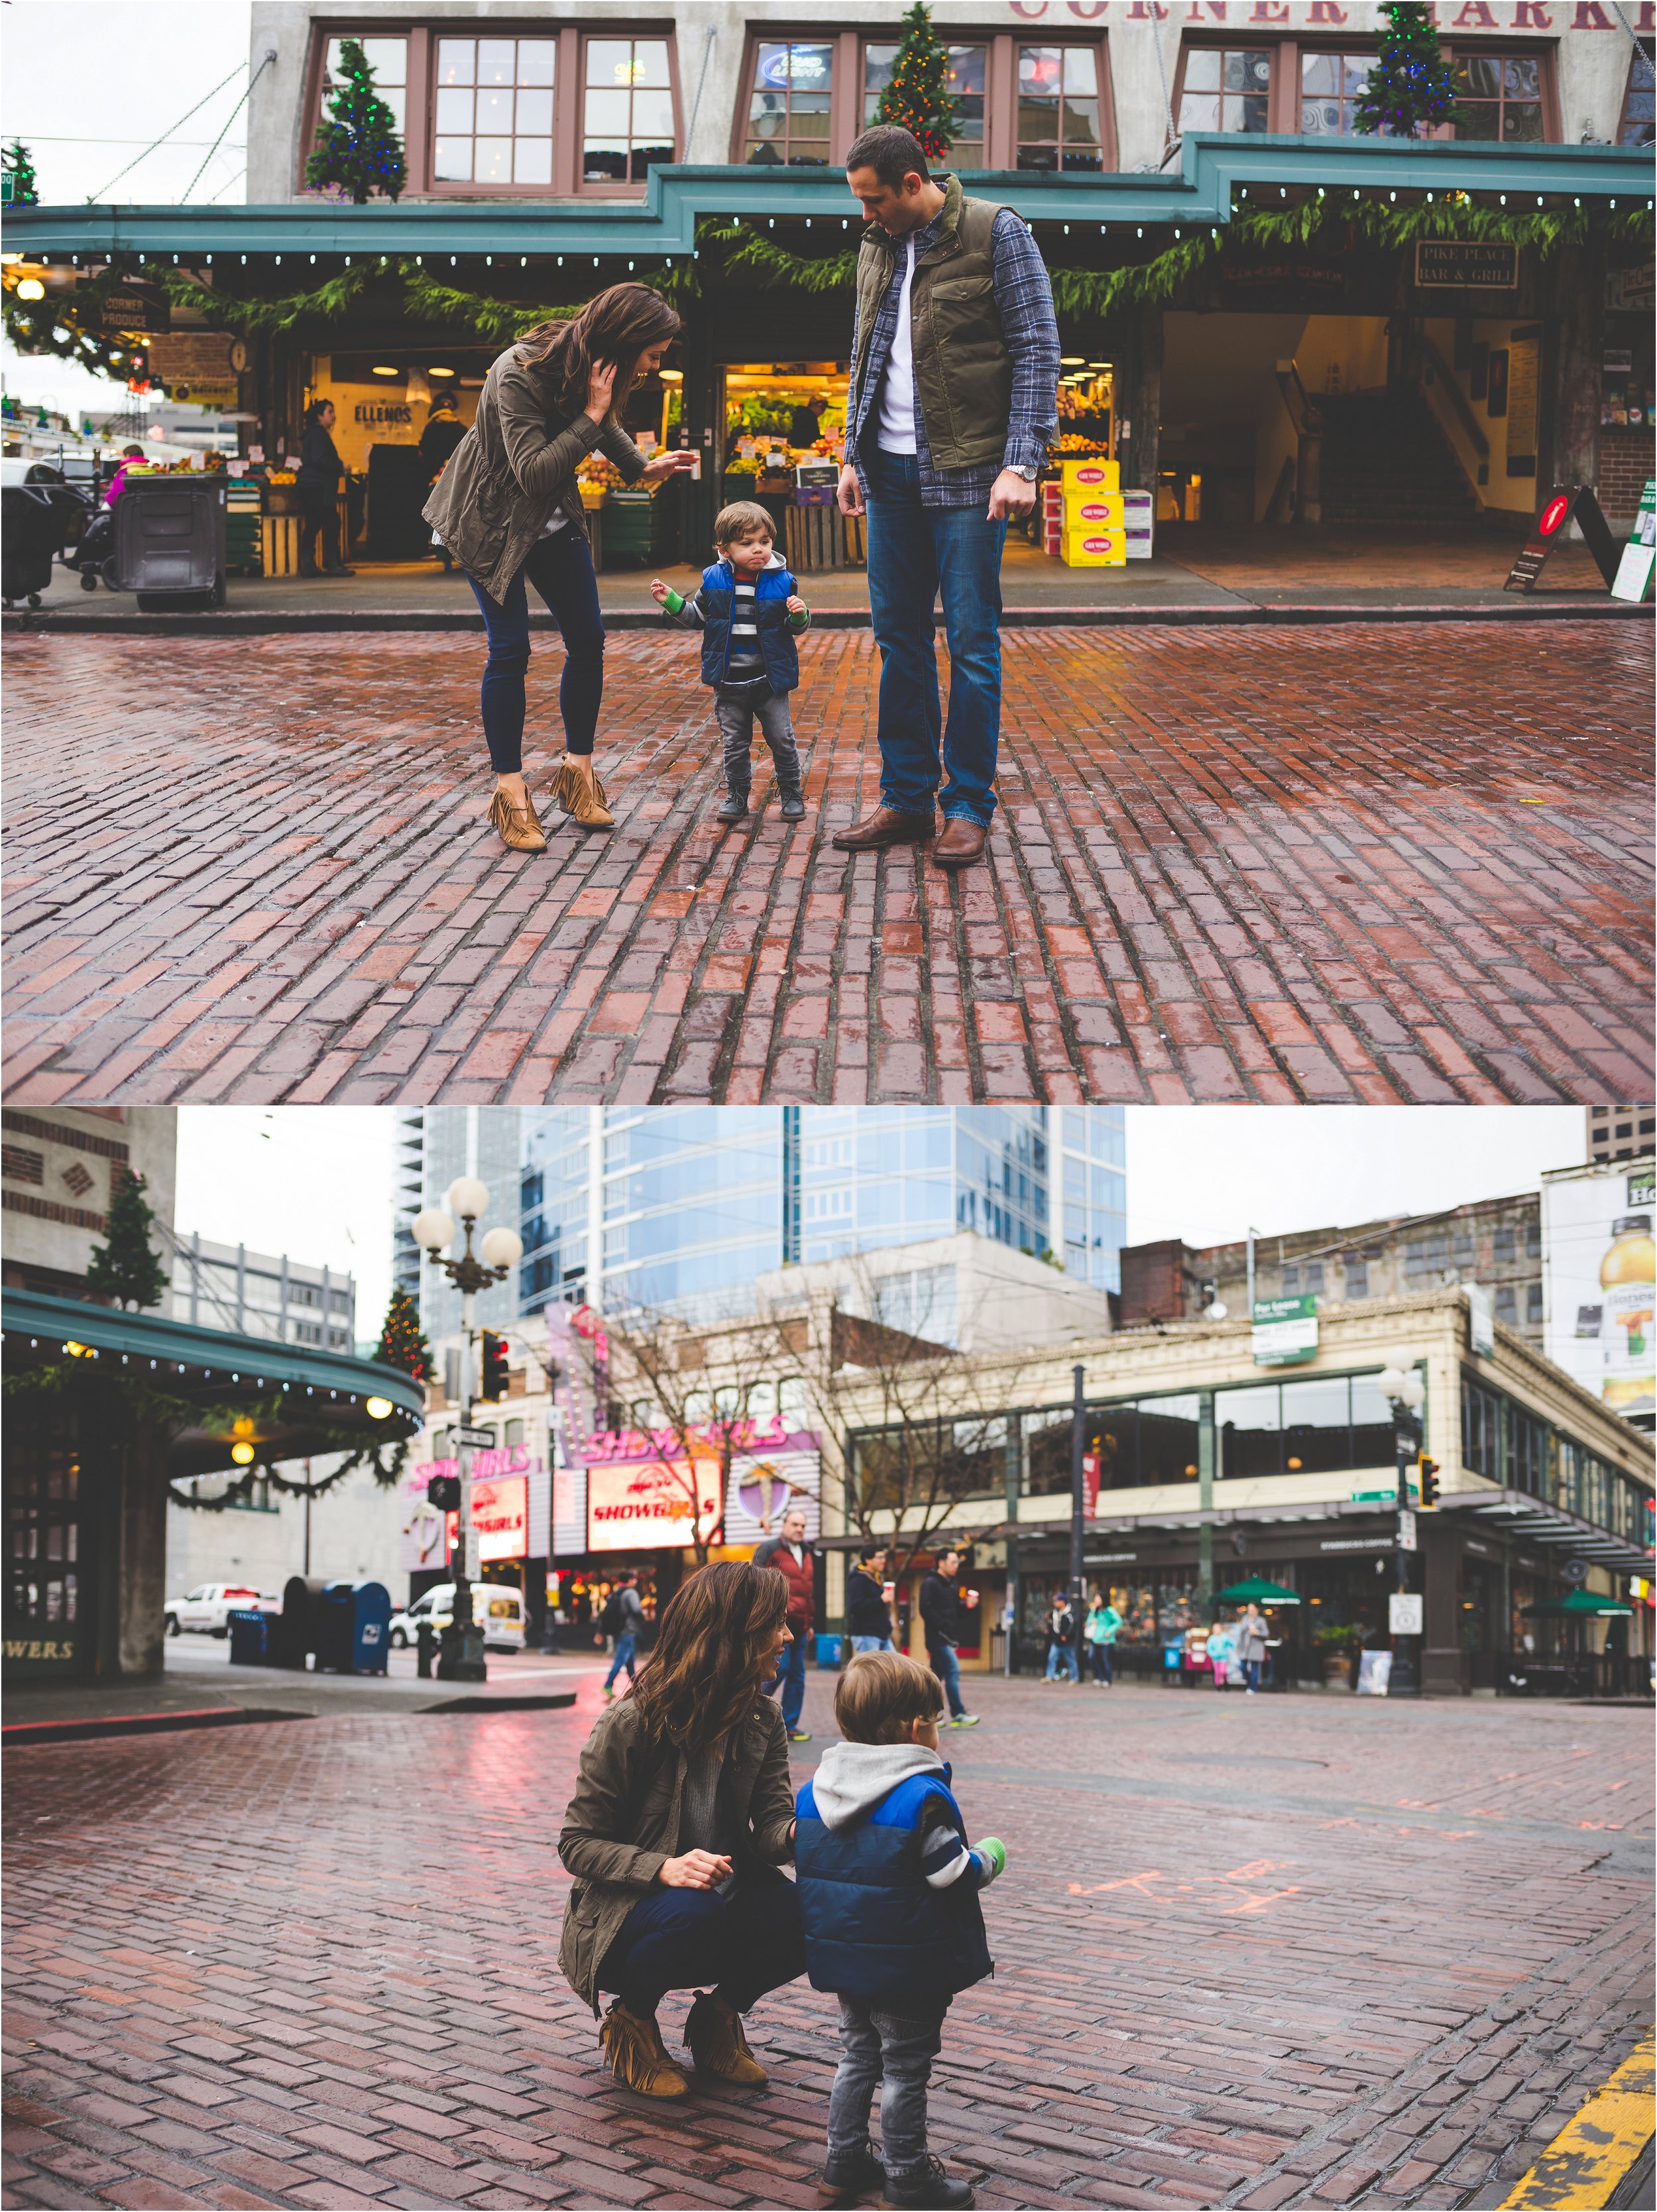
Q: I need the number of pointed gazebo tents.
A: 2